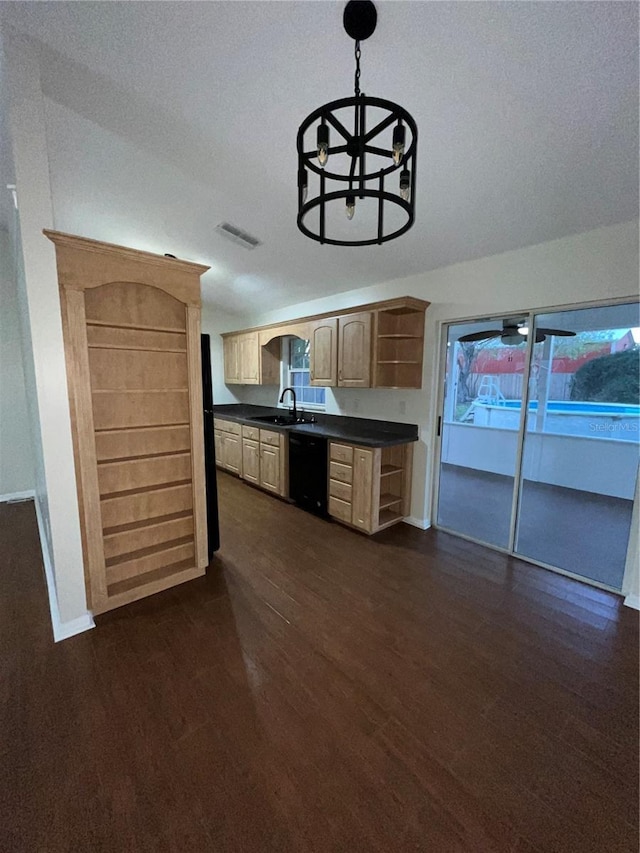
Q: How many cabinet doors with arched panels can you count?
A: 4